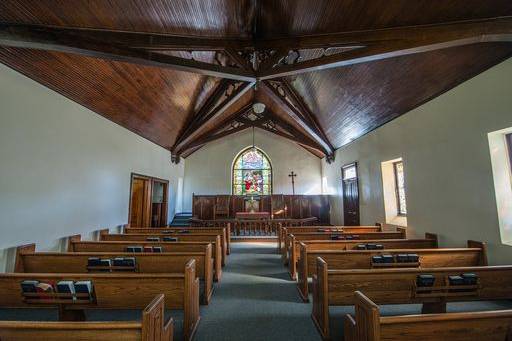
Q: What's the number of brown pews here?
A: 12